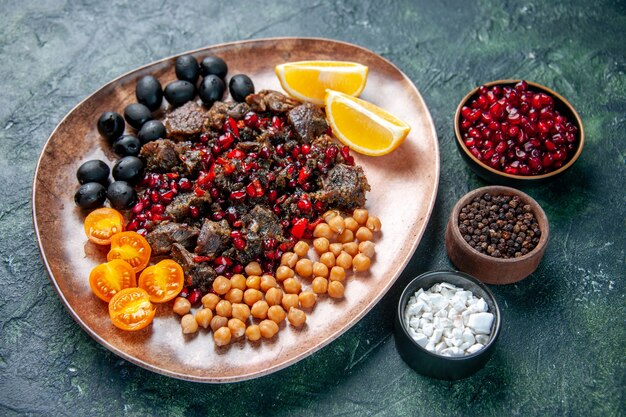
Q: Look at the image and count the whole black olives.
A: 14